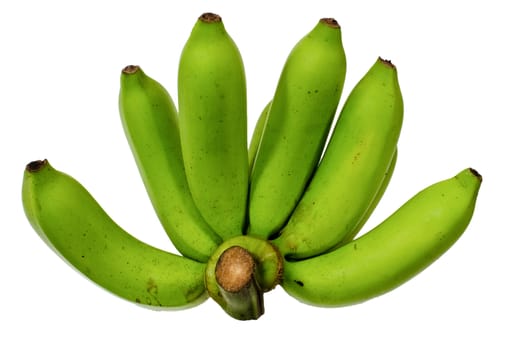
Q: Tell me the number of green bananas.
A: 8